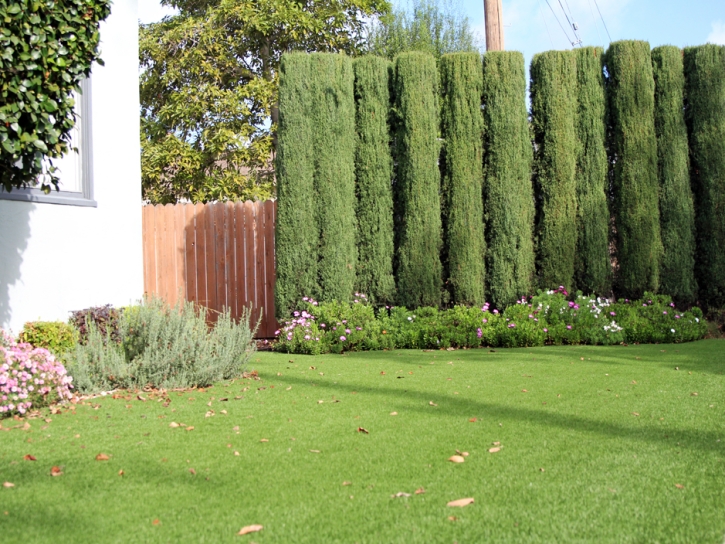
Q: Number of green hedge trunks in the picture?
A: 11